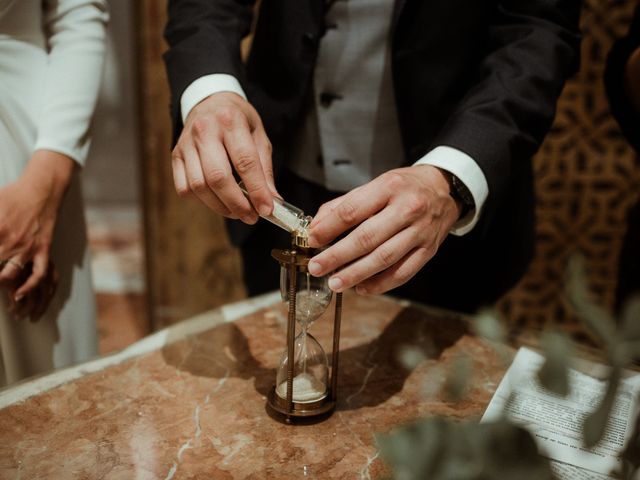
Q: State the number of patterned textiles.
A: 0